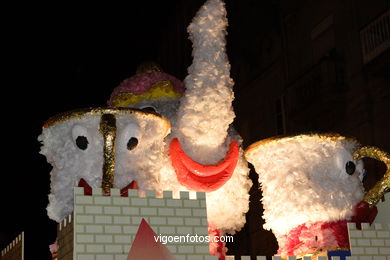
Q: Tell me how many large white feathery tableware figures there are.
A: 3